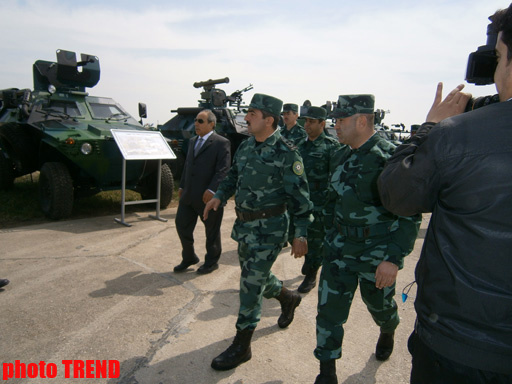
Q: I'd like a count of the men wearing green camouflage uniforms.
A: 4